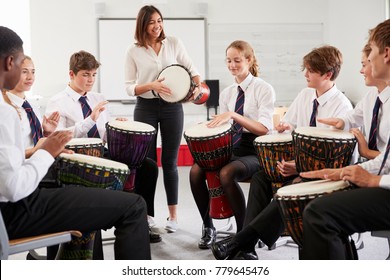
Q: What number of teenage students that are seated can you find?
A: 7